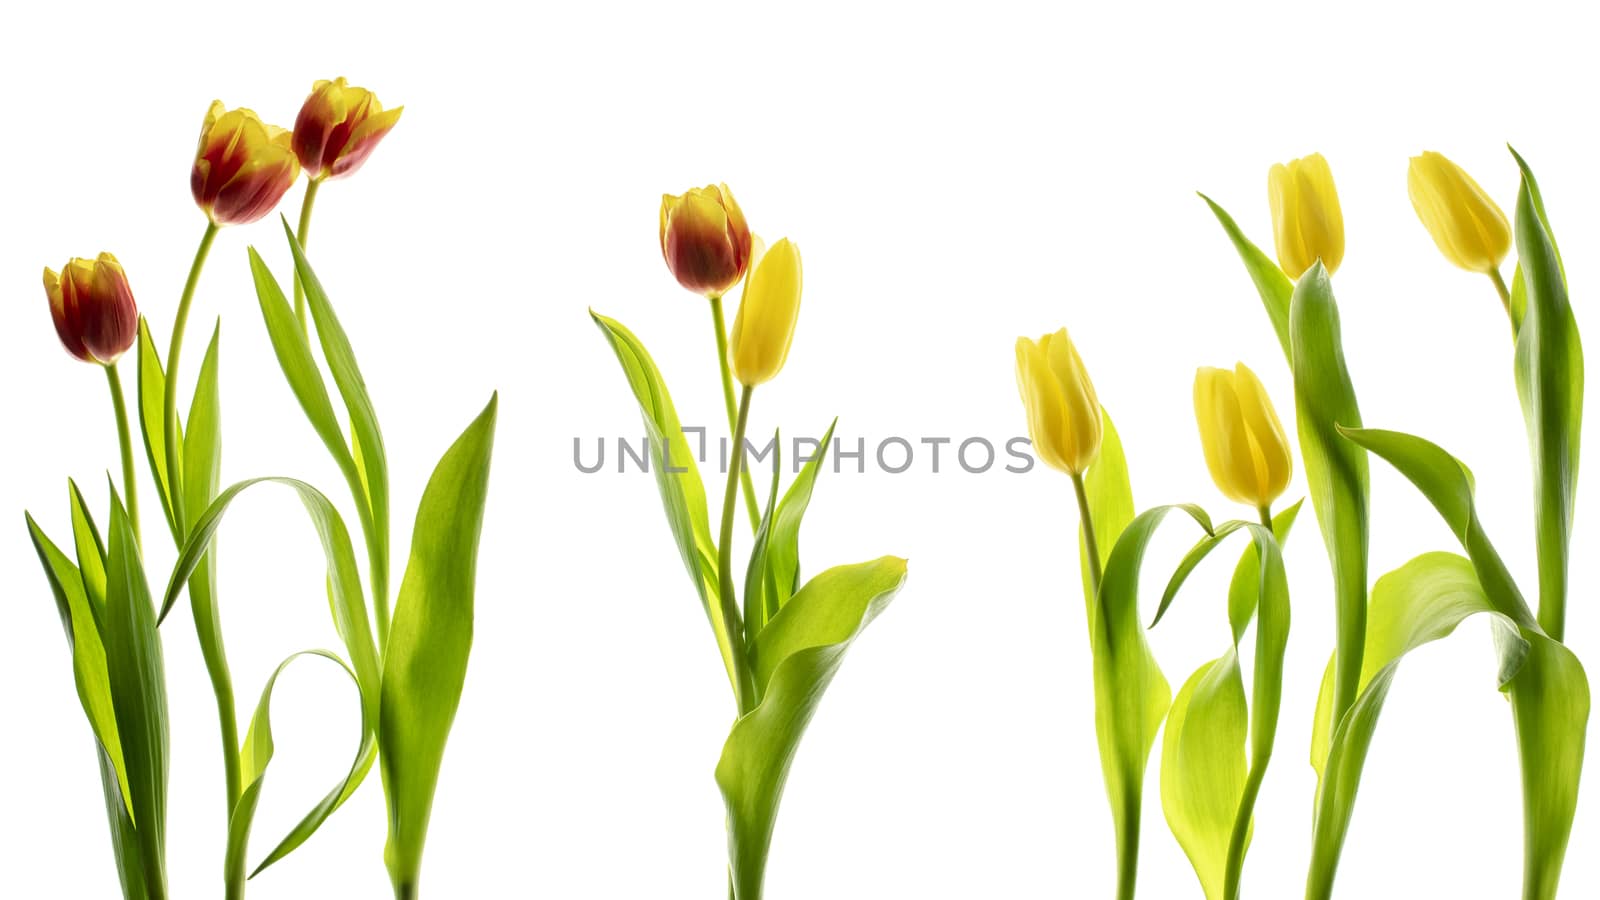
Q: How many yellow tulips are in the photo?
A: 5